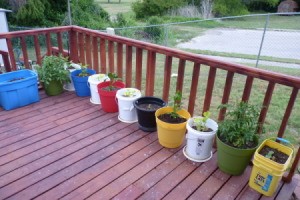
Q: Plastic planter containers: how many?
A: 12